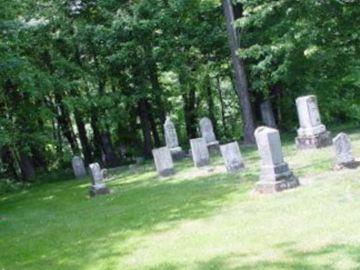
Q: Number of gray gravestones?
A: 11